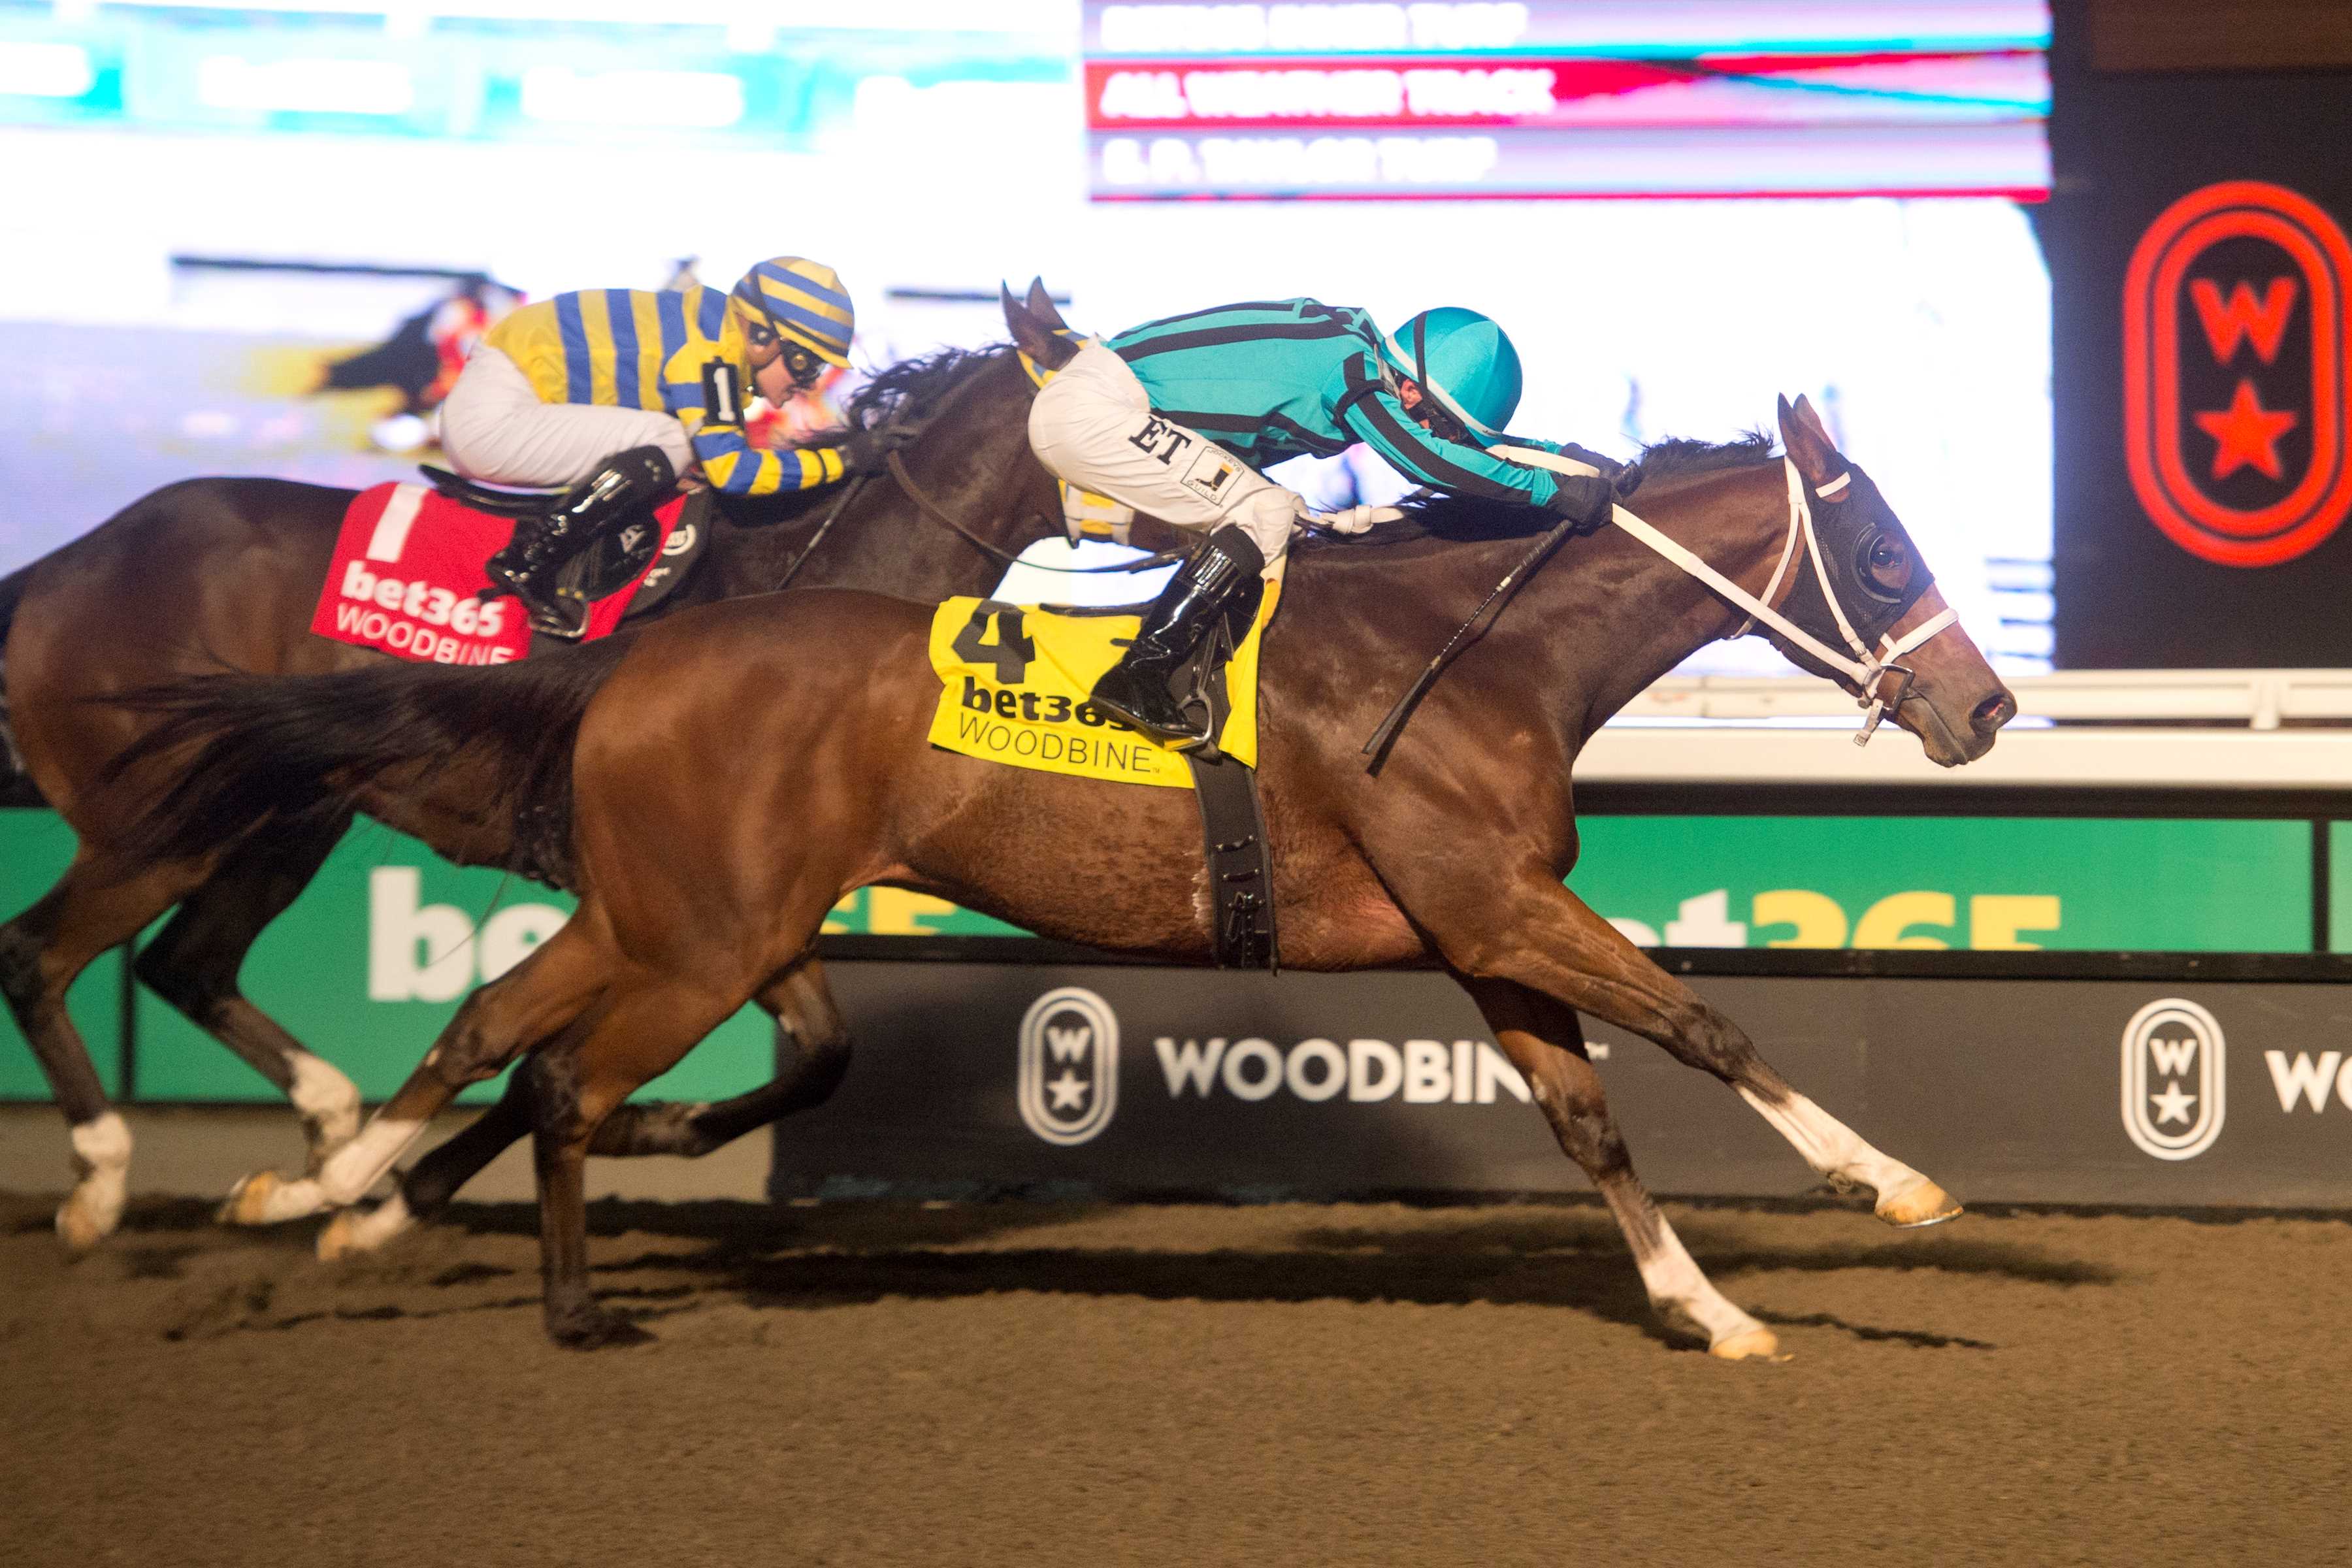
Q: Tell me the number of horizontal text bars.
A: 3